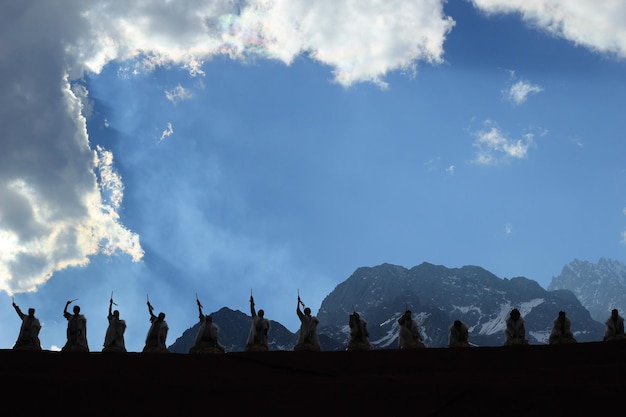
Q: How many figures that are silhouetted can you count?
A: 13